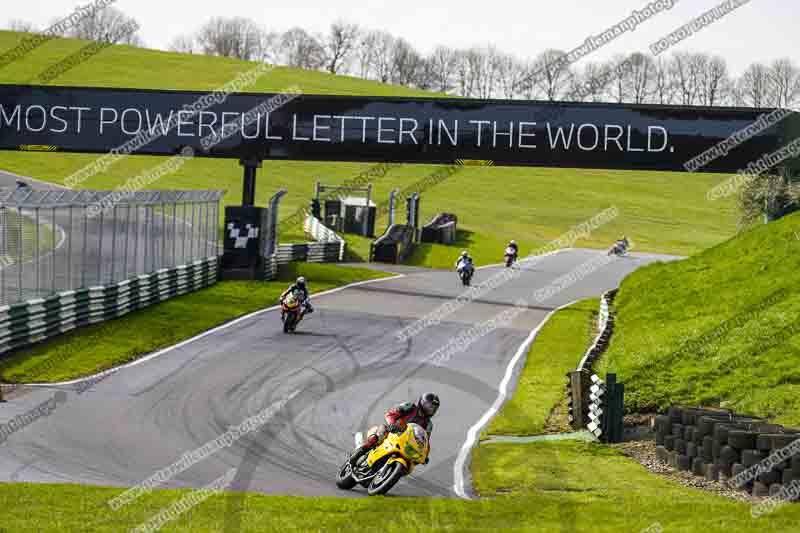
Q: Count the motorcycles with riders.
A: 5